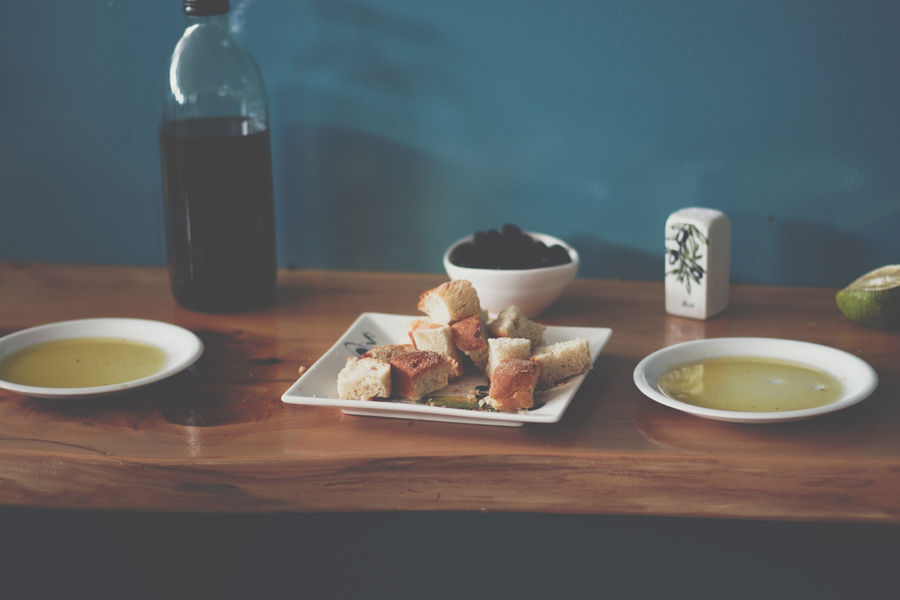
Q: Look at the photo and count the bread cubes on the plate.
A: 10